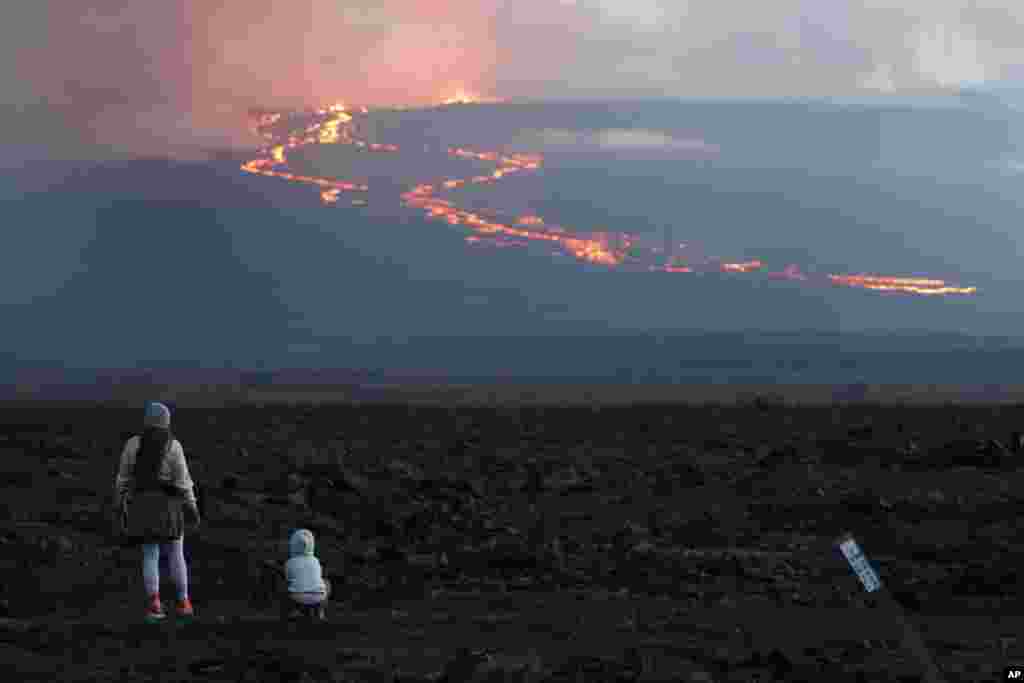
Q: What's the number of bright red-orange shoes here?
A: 2